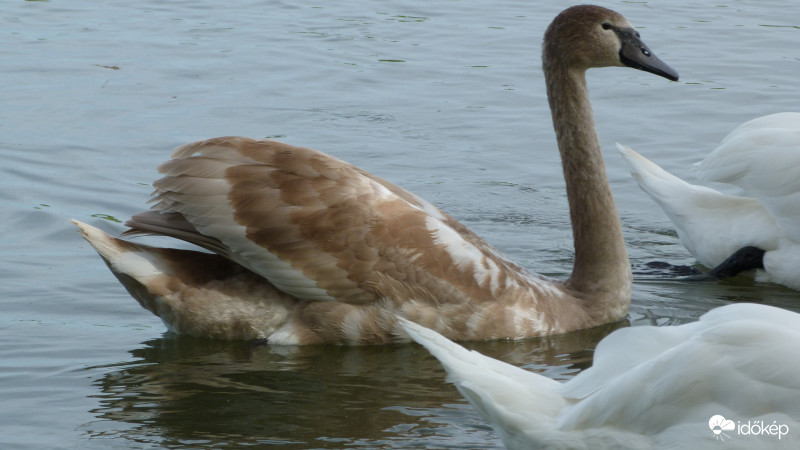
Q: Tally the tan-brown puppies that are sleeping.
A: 0